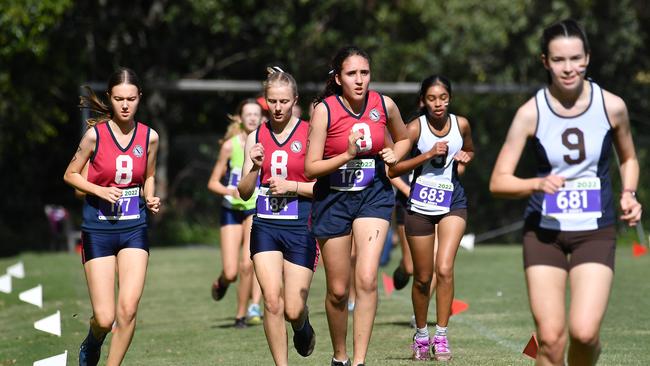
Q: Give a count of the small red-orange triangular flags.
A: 4